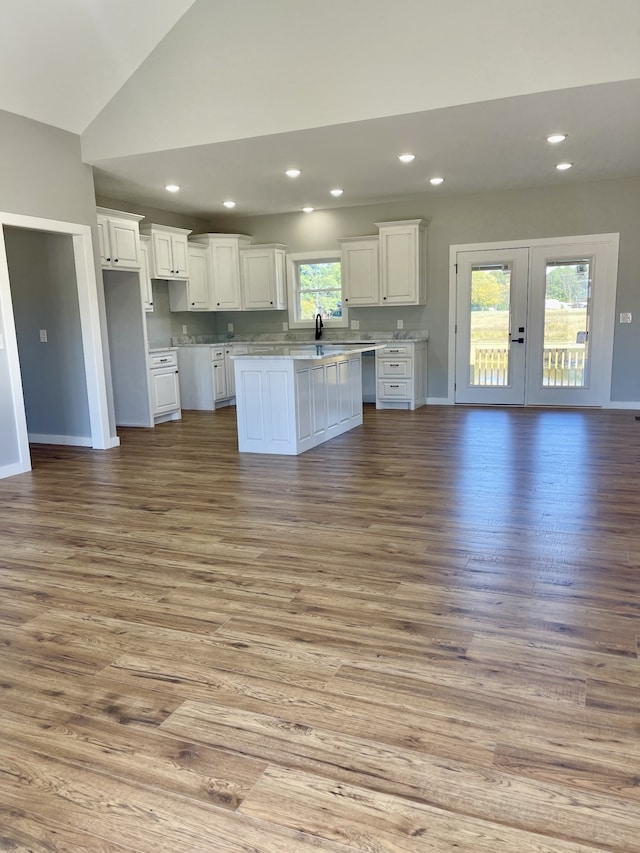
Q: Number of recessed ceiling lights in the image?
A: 9